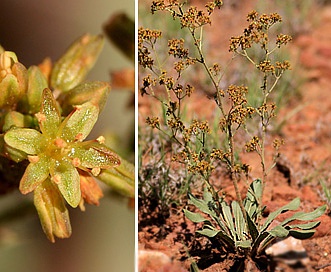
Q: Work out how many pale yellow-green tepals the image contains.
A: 6